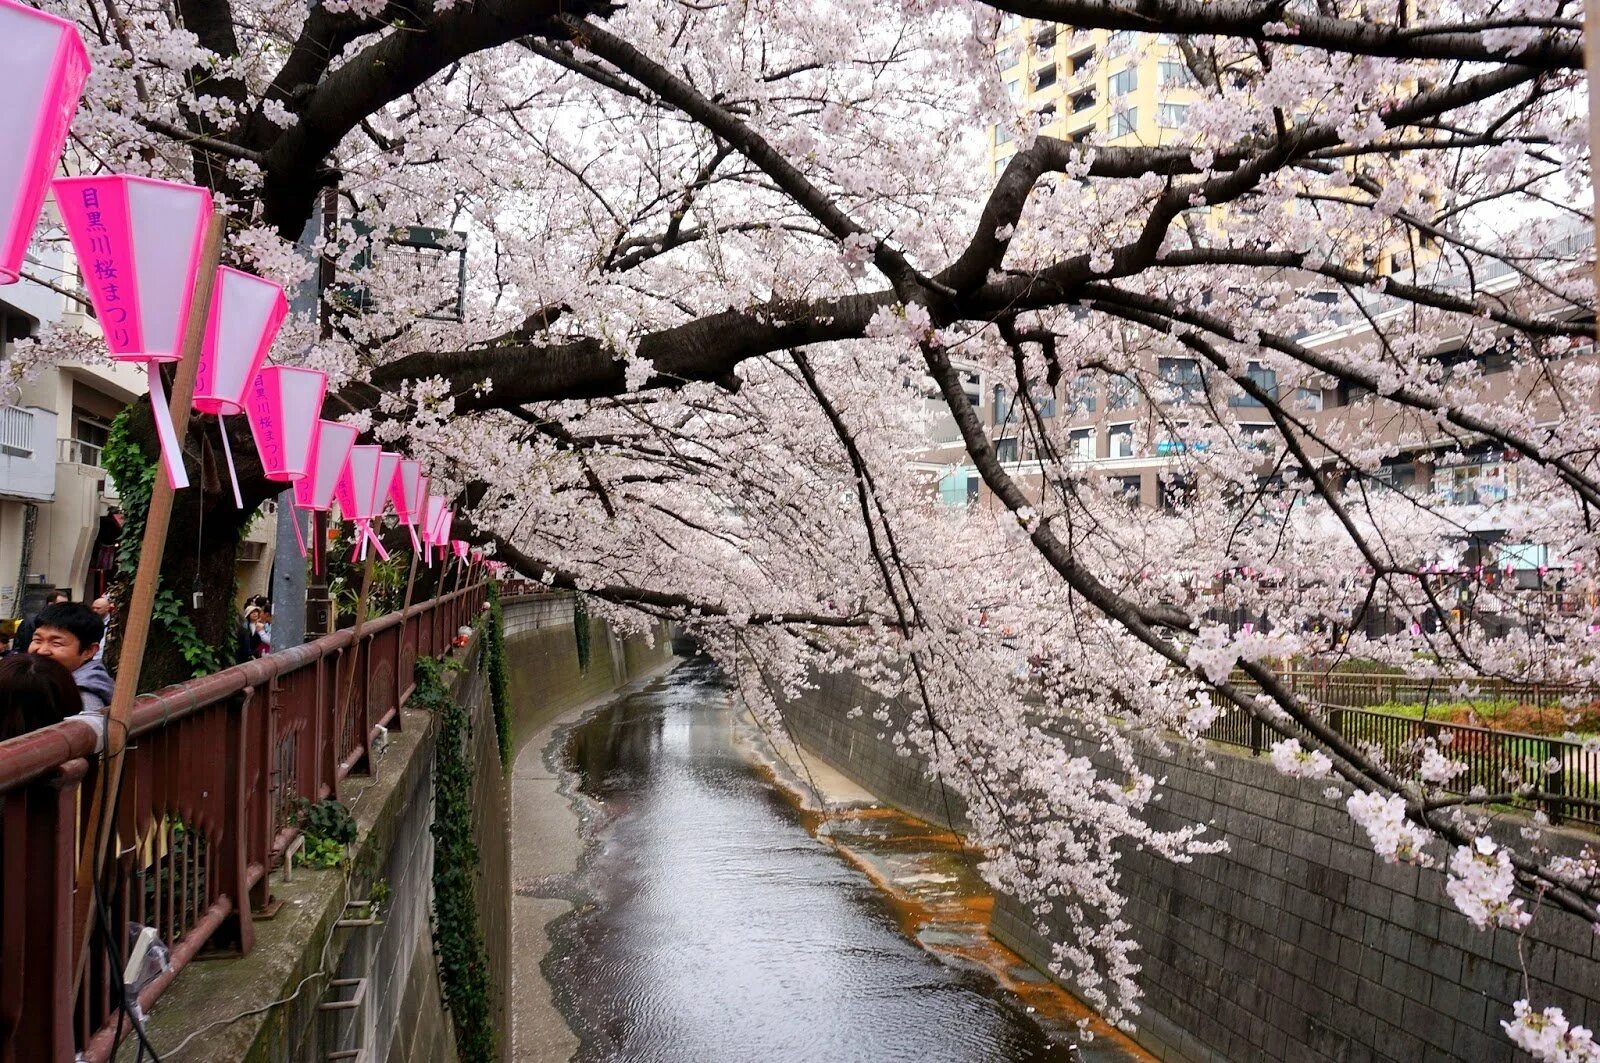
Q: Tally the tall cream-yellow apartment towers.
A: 1